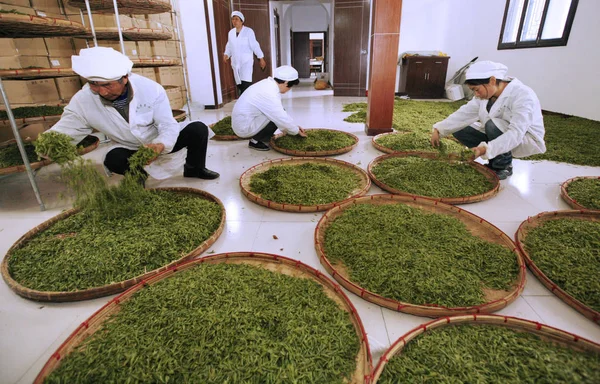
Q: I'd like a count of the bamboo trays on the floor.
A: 11